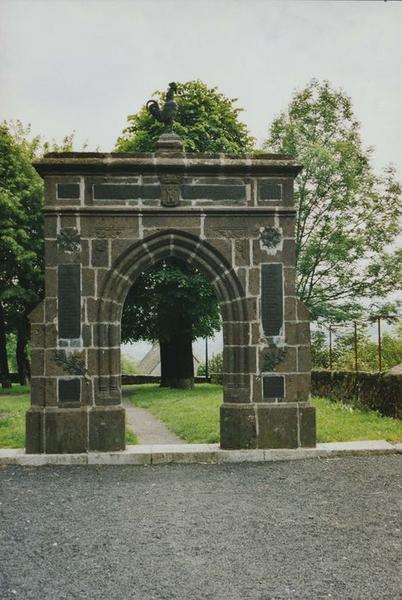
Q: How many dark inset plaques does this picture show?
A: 8